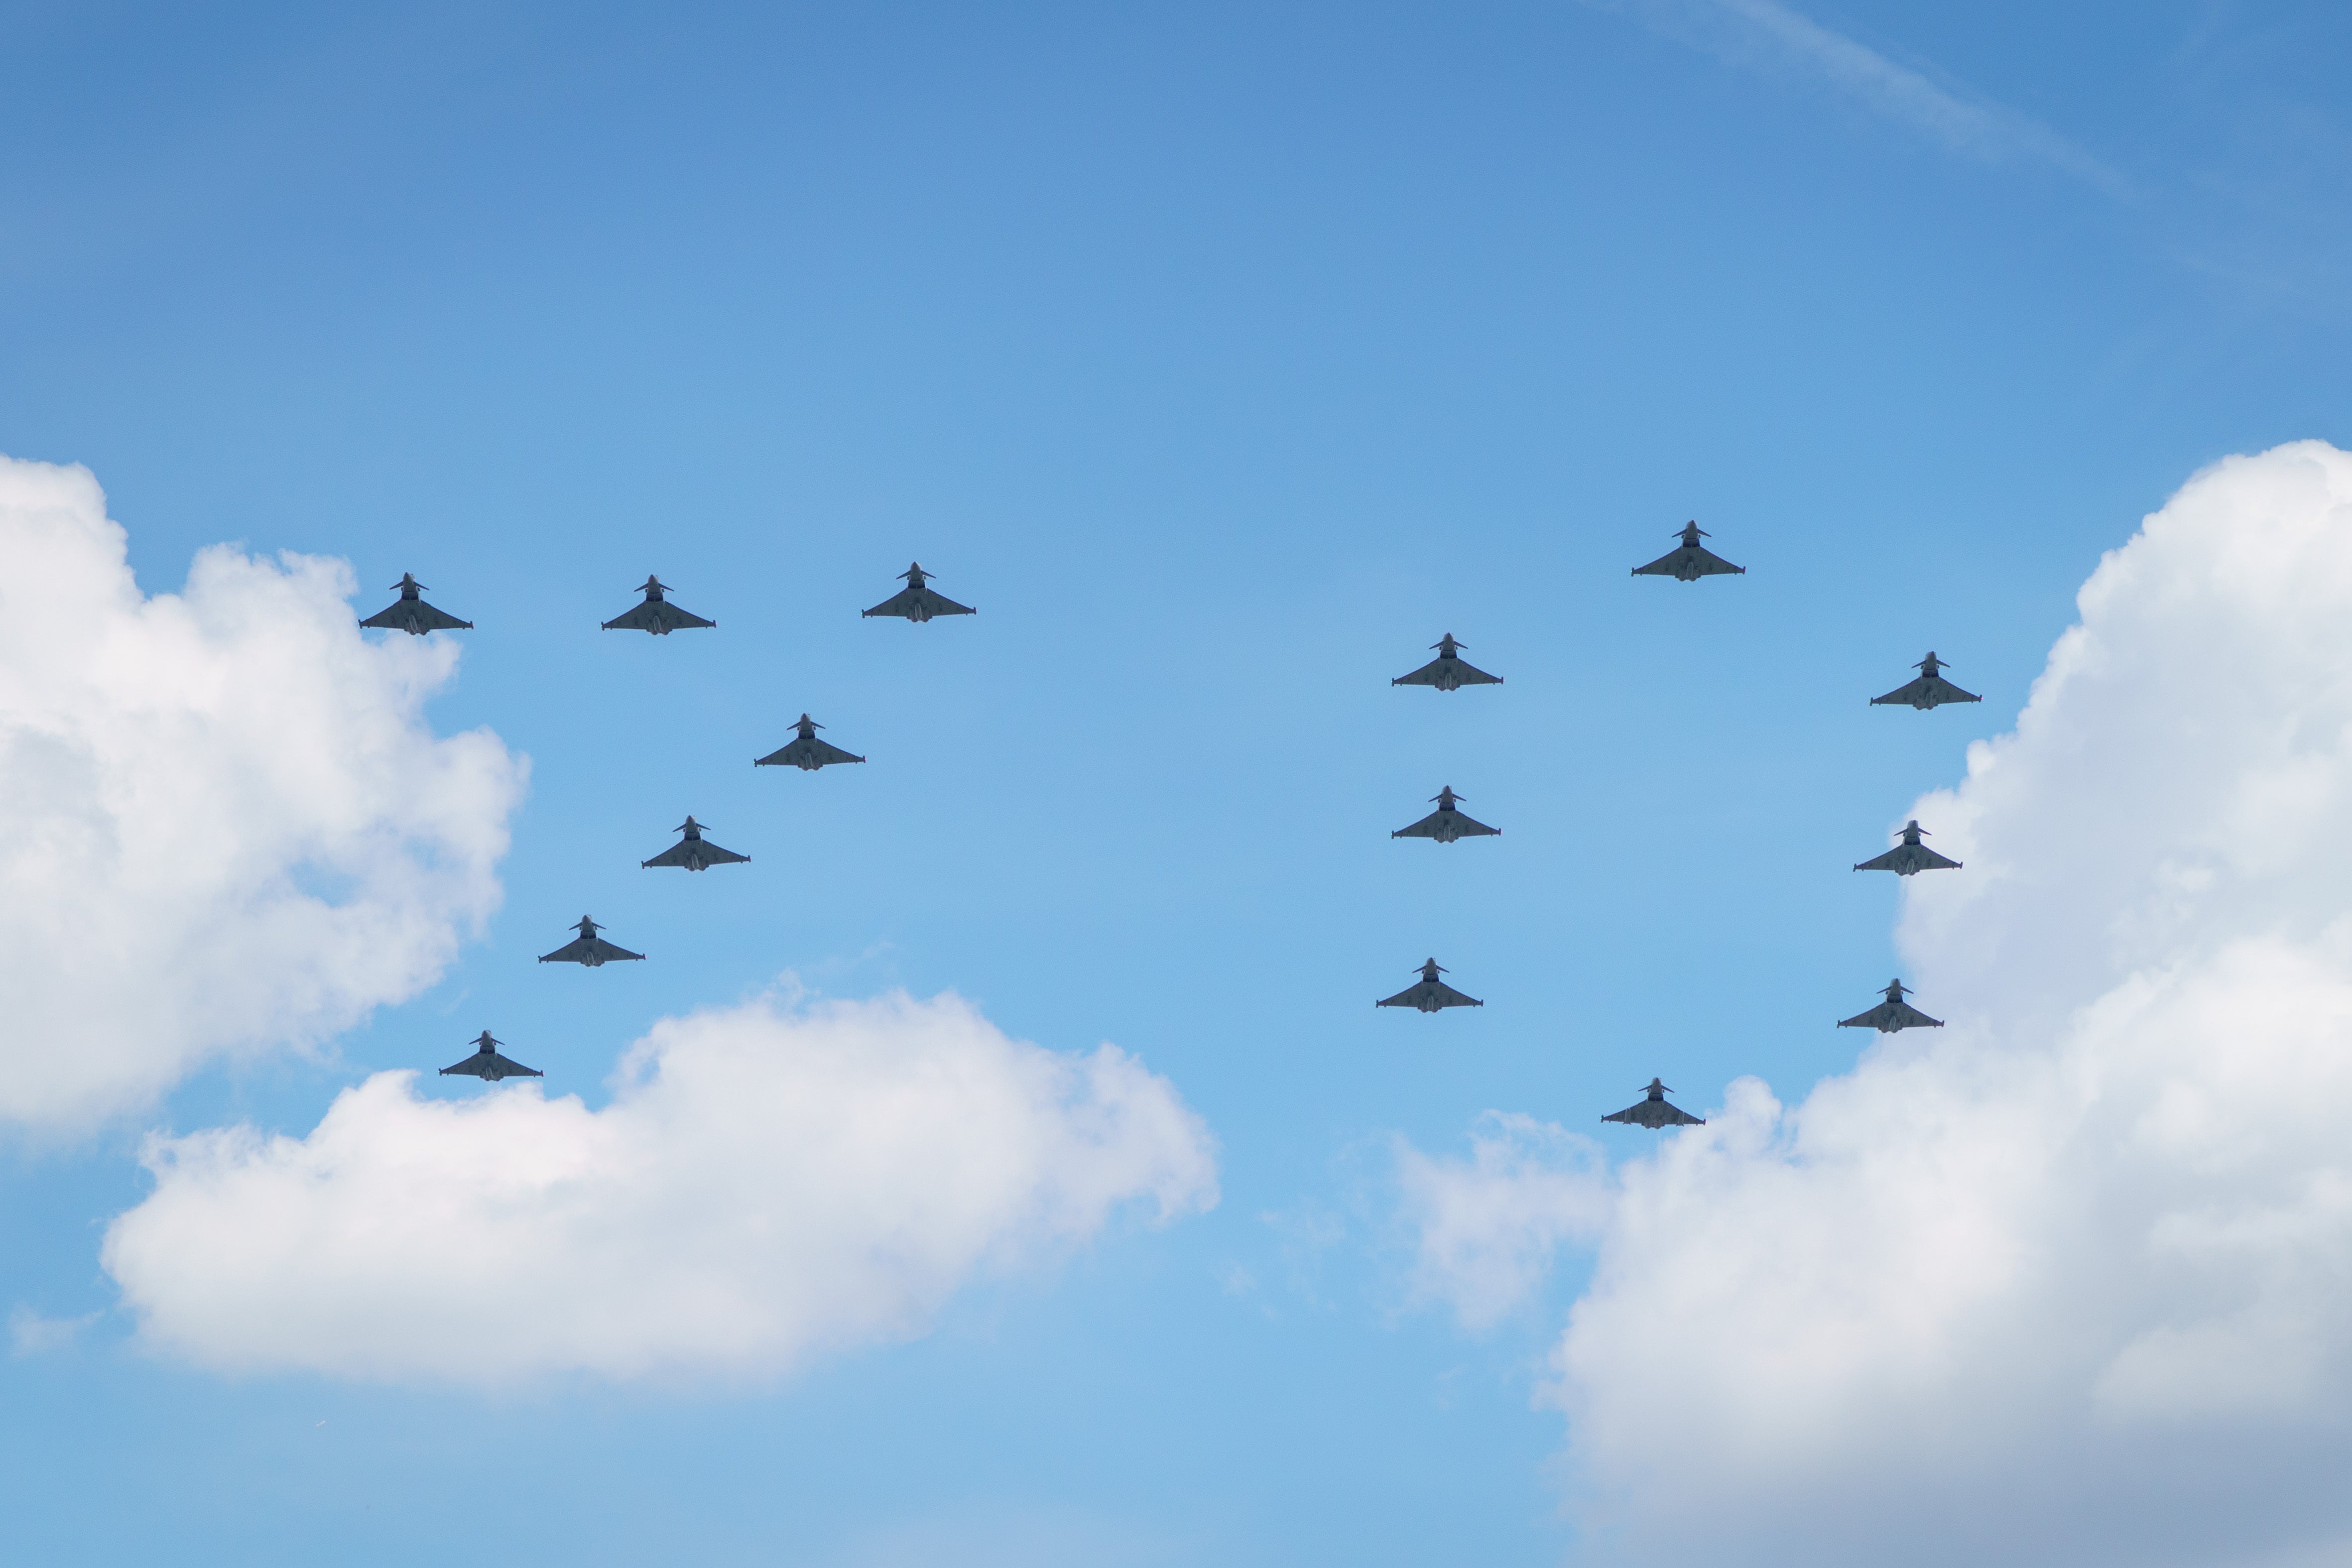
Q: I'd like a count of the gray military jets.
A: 15